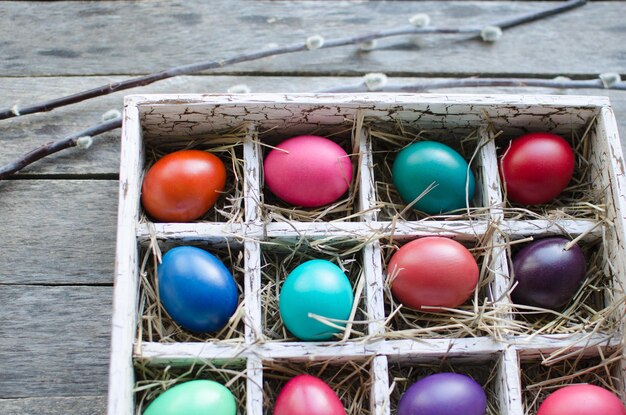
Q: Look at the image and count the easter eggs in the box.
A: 12